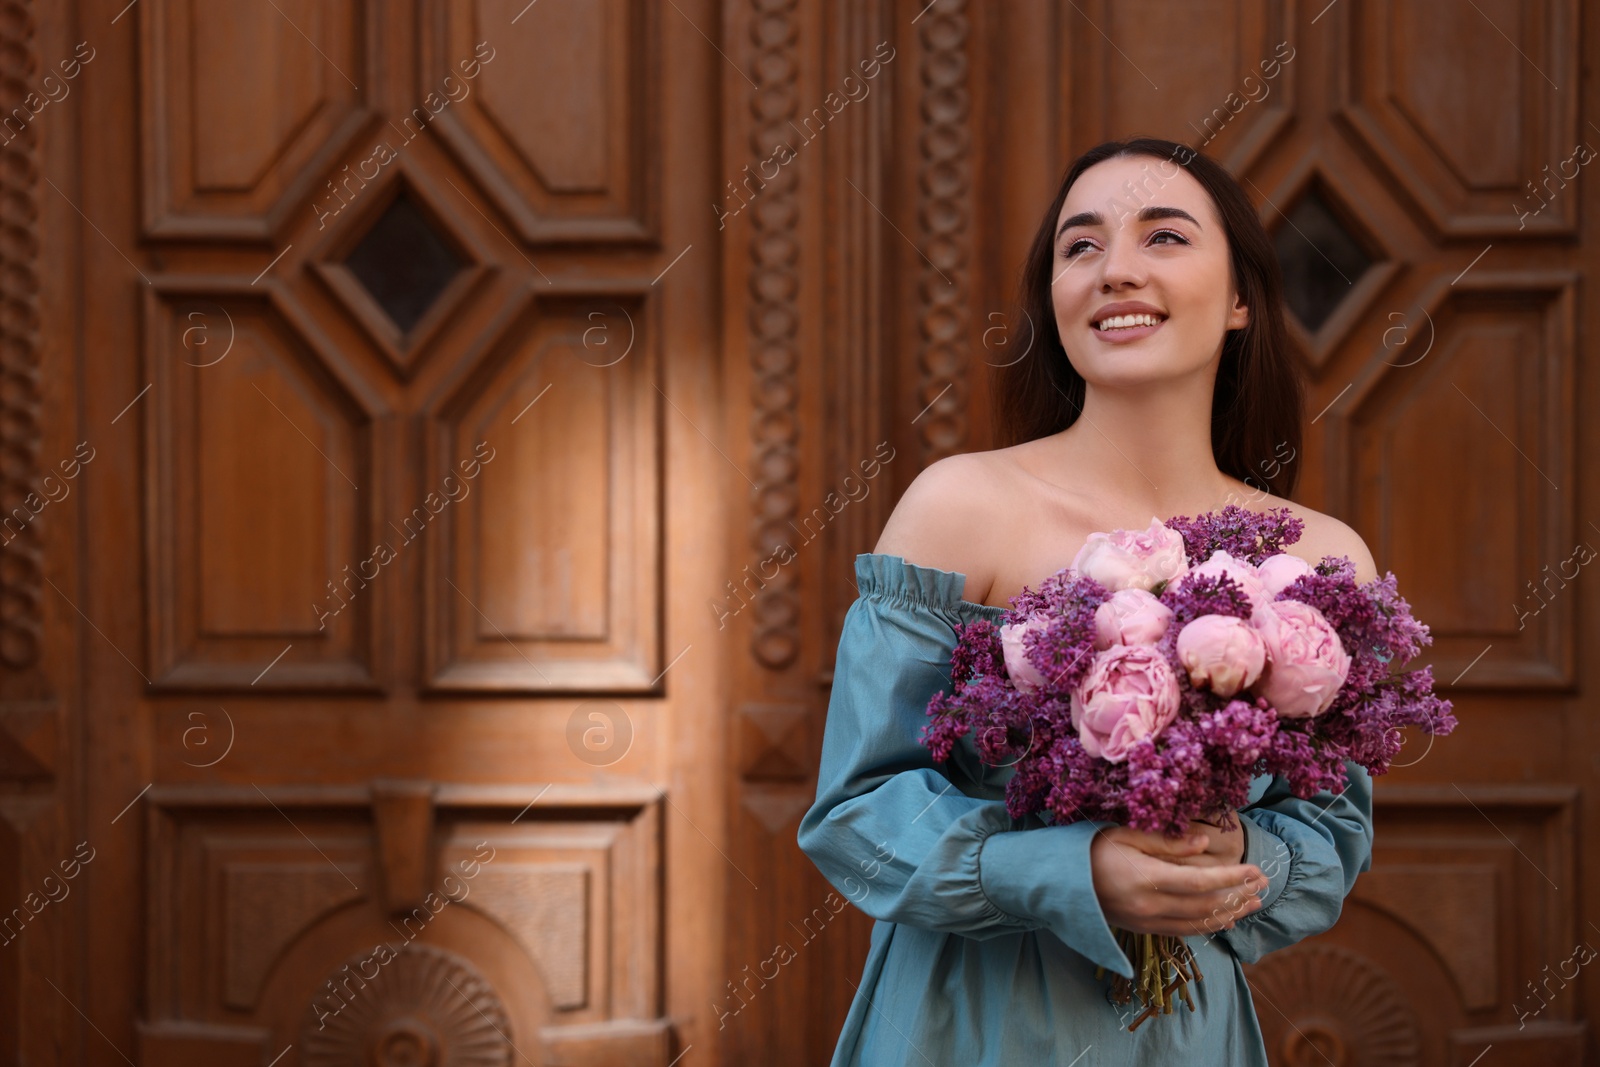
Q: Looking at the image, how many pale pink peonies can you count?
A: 8